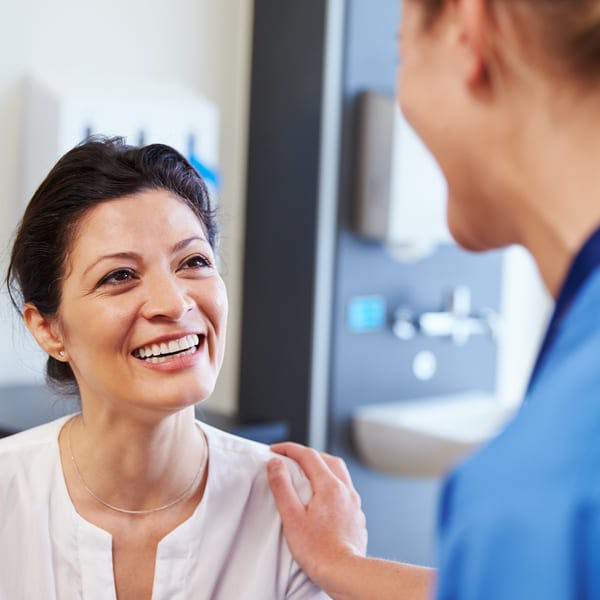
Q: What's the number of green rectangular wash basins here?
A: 0